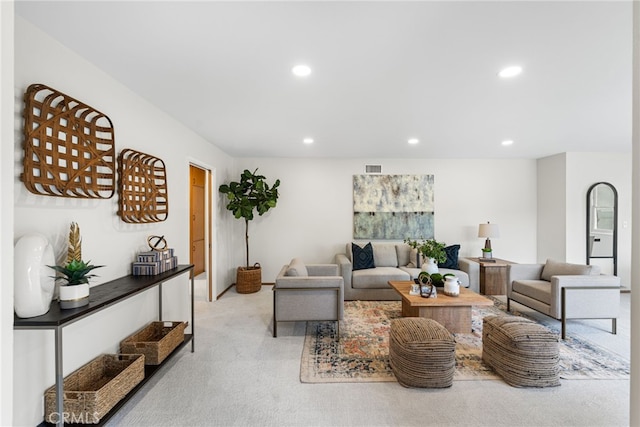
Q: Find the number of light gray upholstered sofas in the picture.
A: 1